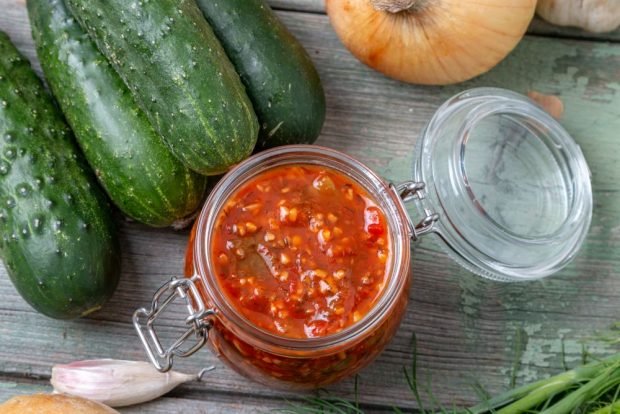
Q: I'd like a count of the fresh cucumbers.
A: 4